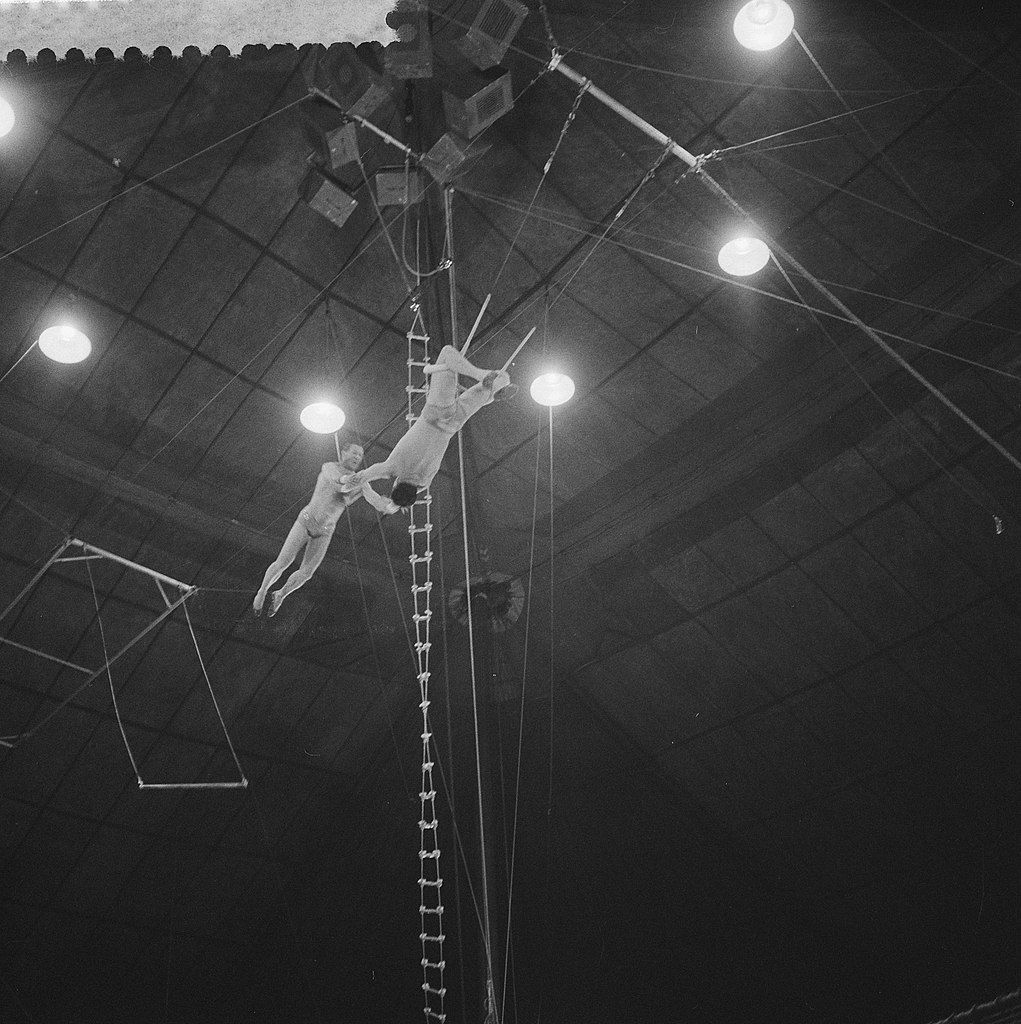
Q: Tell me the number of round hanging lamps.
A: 6